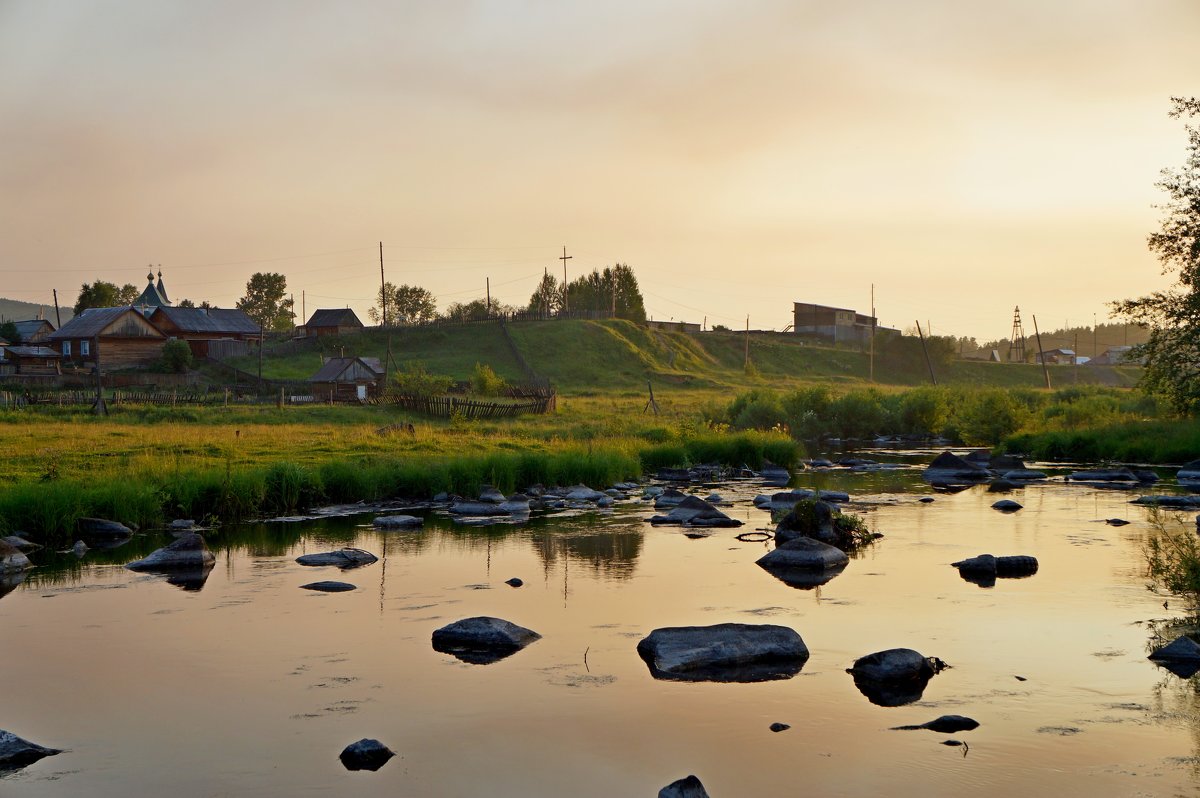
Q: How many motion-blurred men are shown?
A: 0